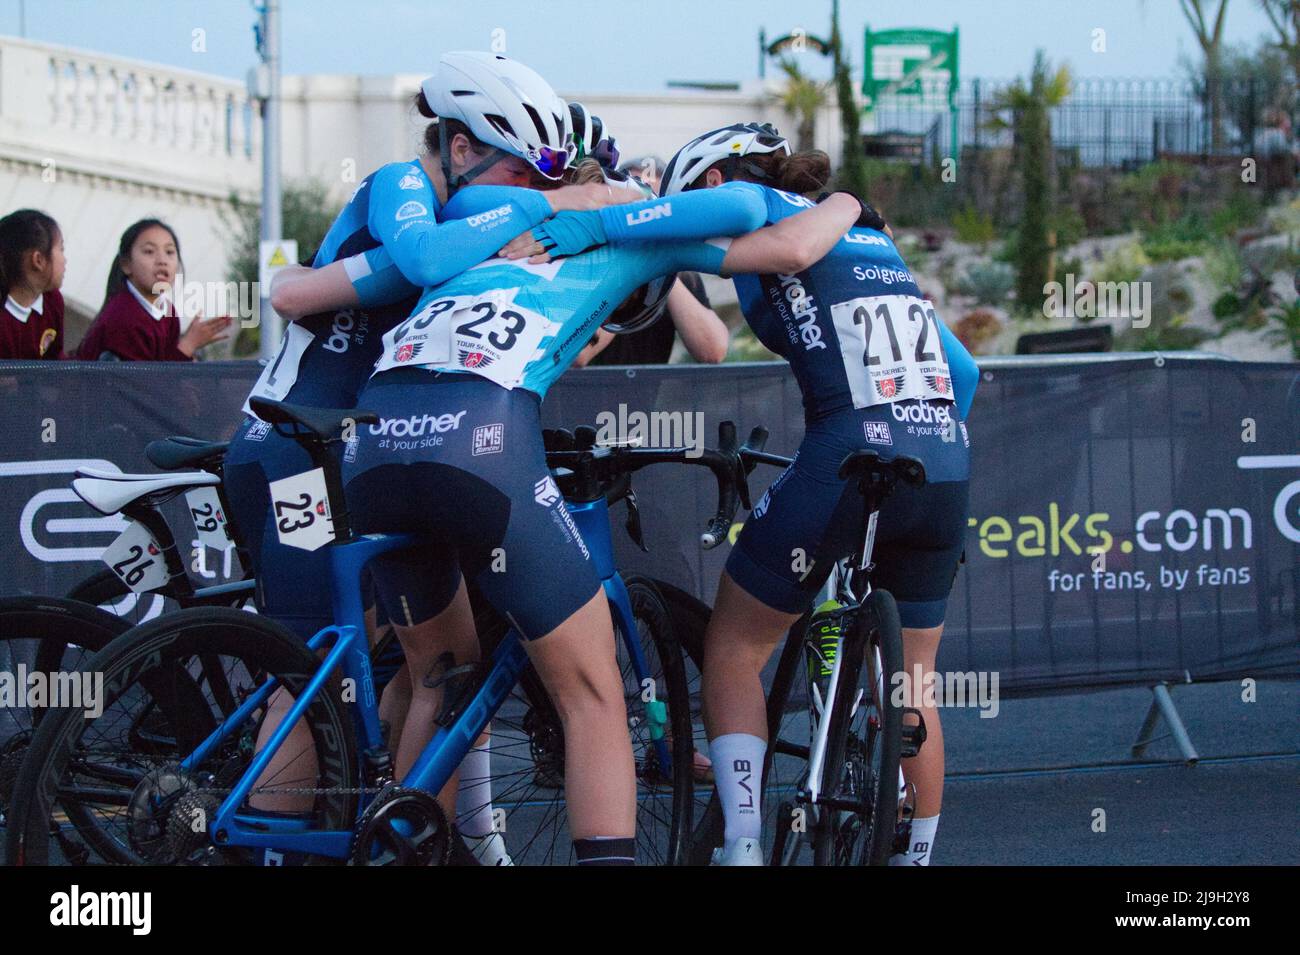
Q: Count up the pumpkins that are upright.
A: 0